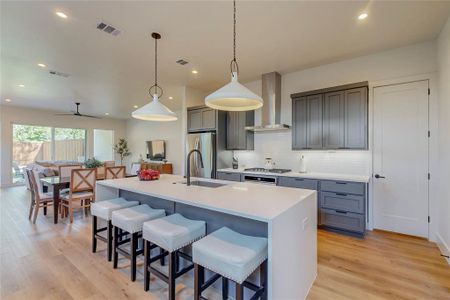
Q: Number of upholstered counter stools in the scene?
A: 4